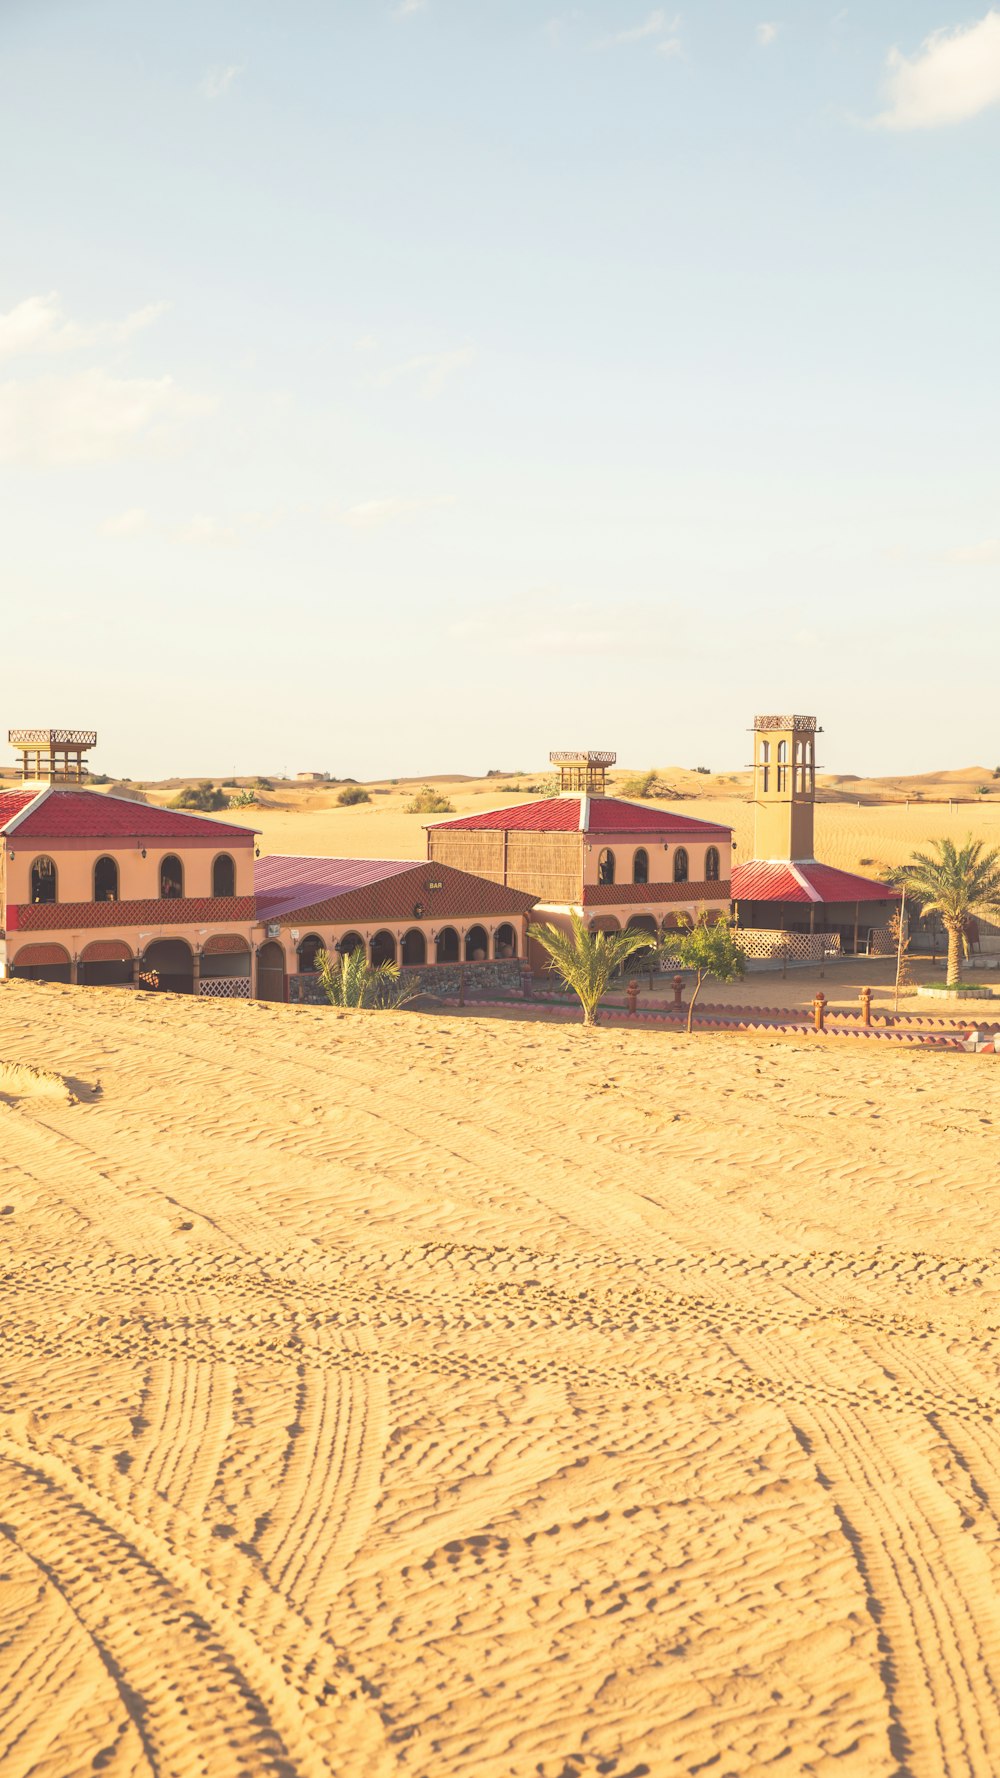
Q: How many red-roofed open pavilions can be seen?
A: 1